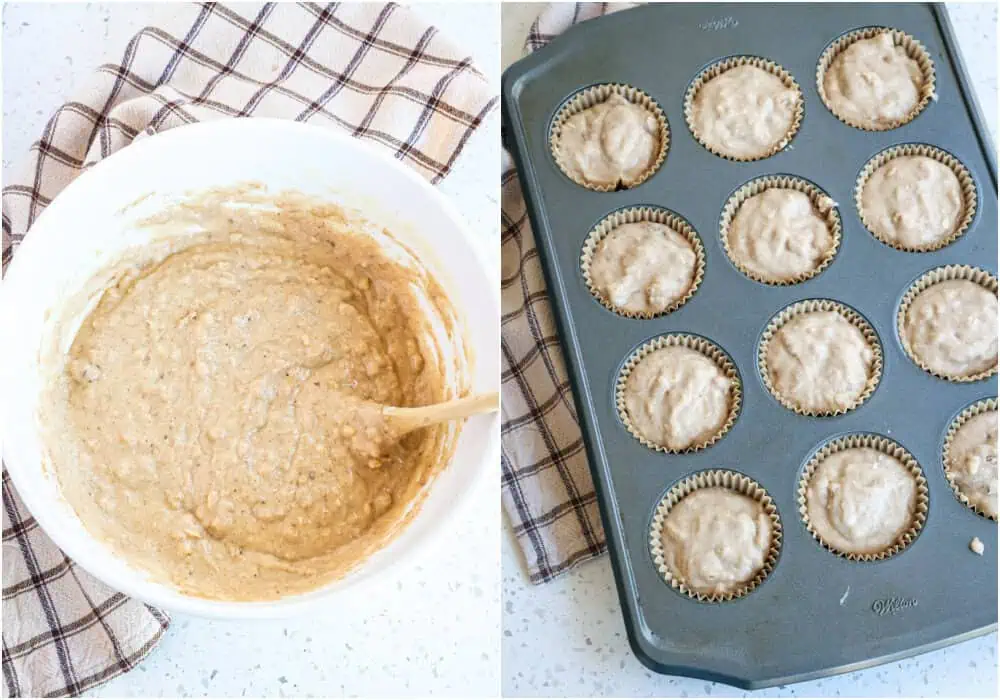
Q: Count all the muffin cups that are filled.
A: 12